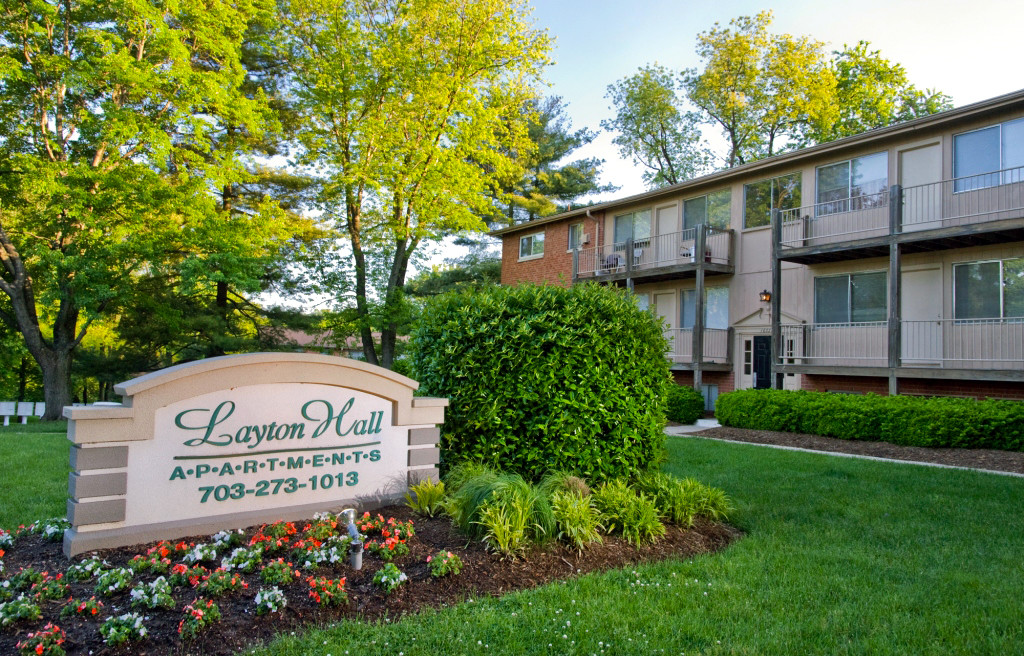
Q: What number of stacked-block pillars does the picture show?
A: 2